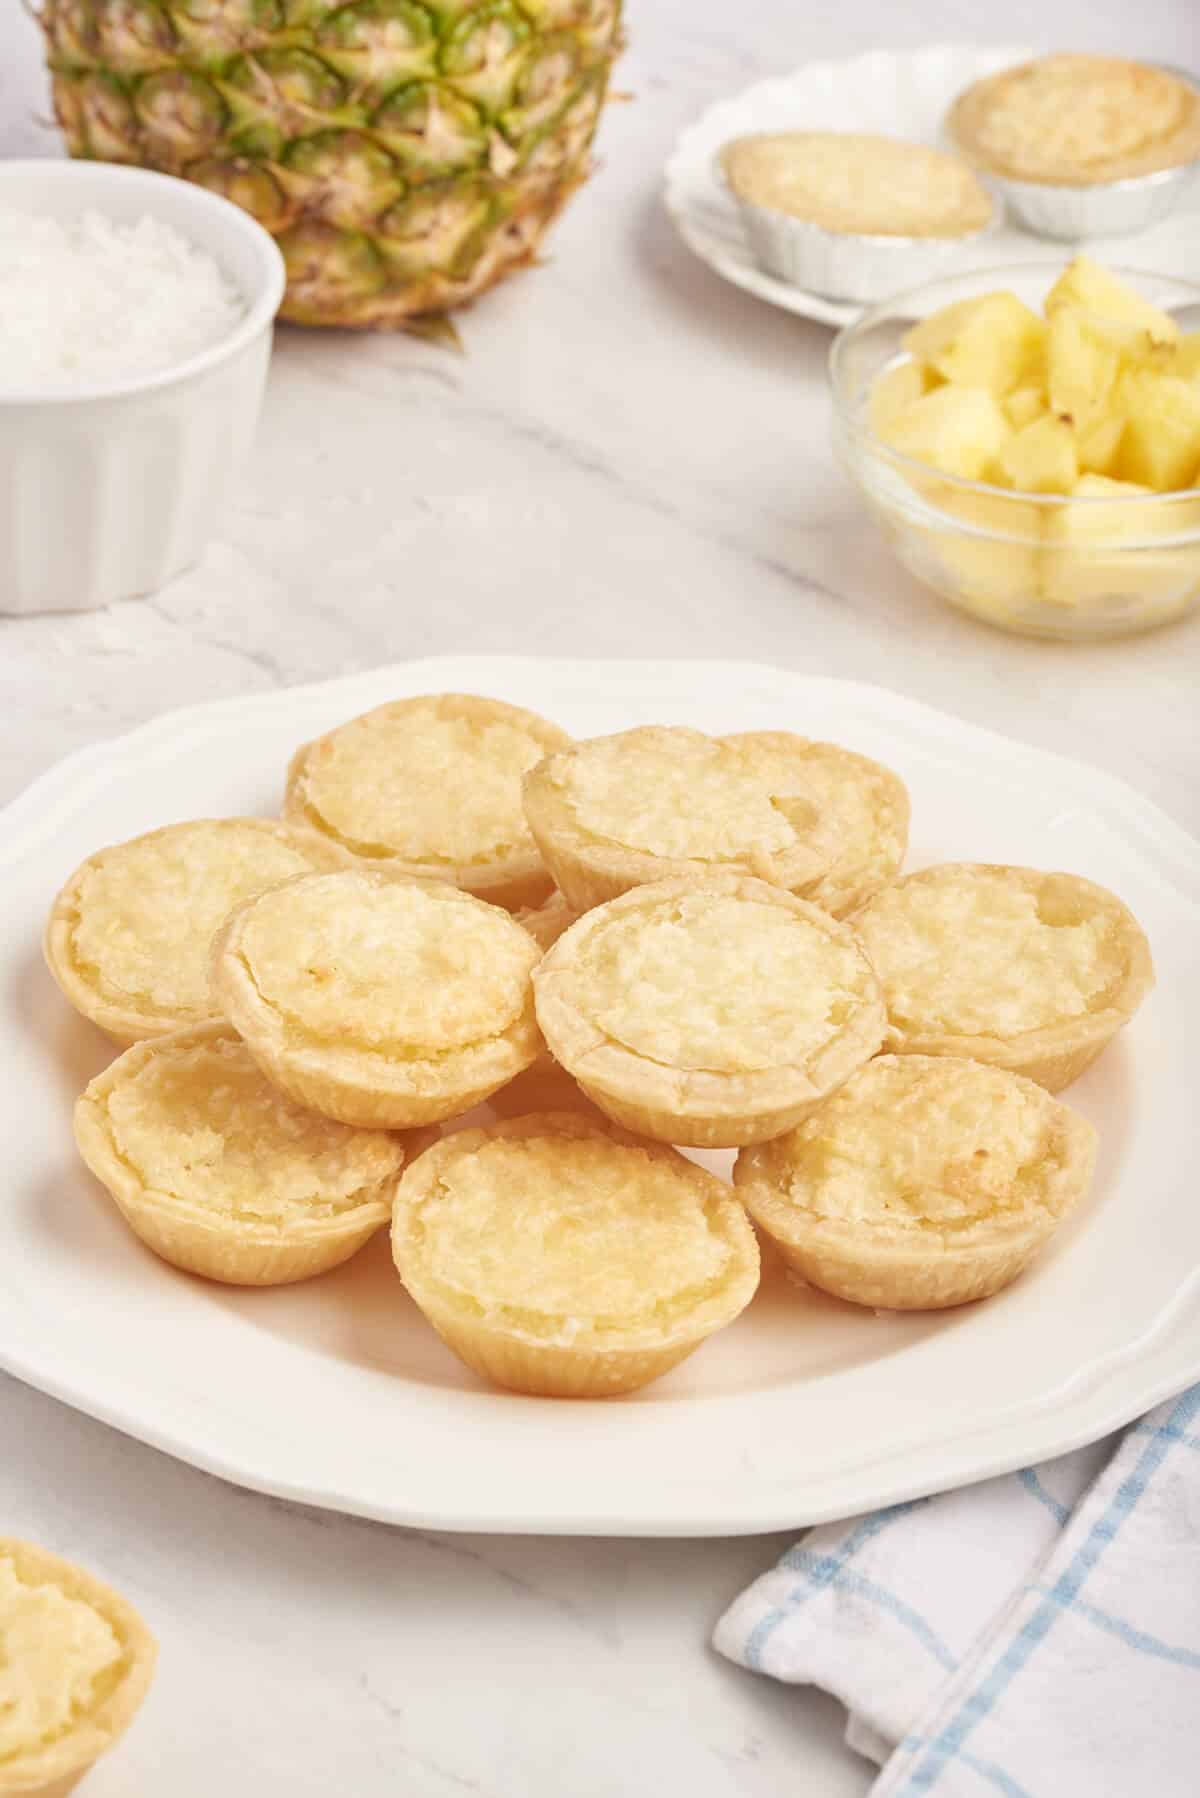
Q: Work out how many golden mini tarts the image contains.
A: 13